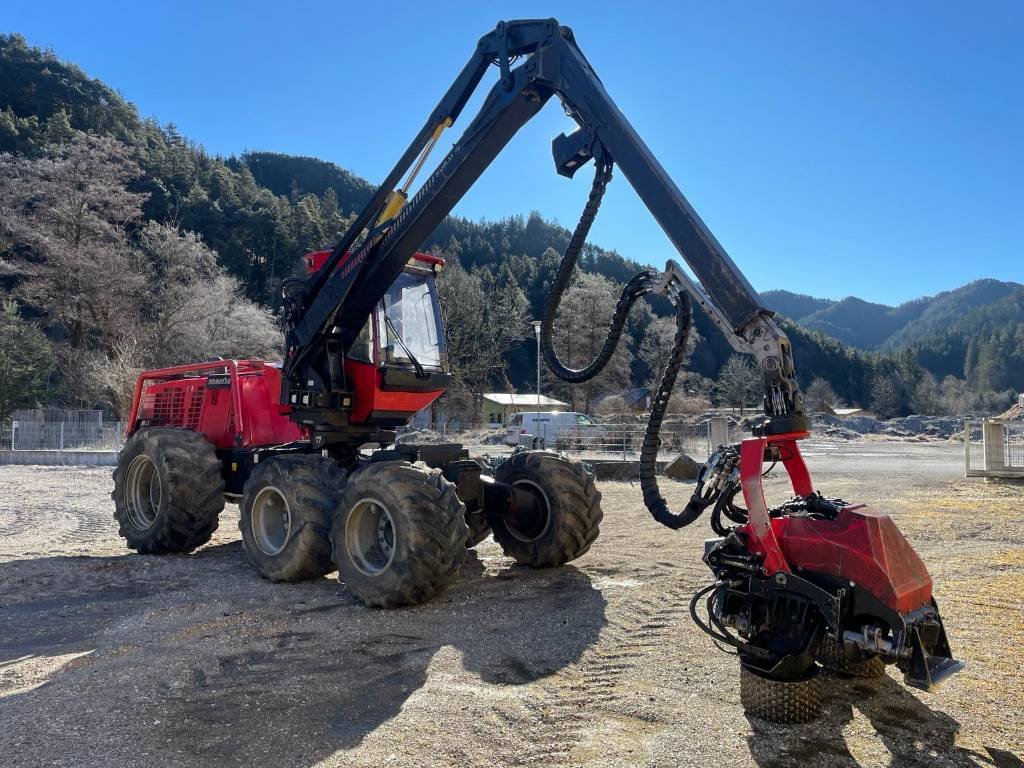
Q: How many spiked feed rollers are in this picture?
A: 2